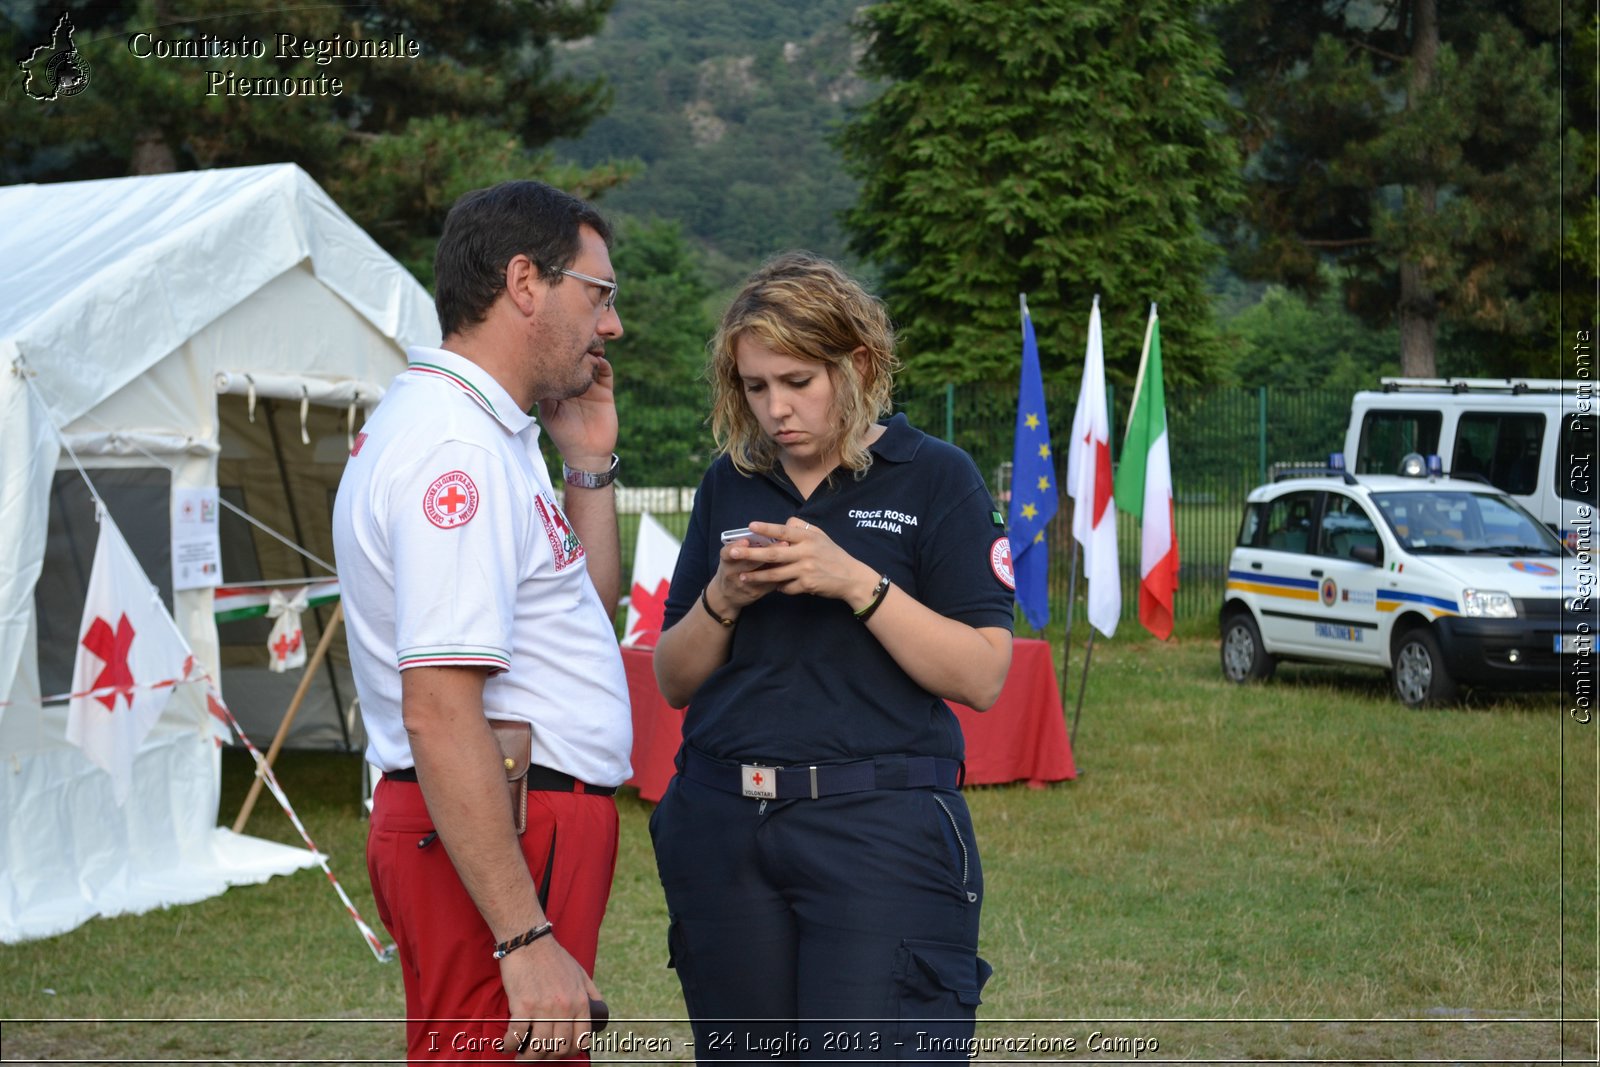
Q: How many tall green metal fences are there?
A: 1